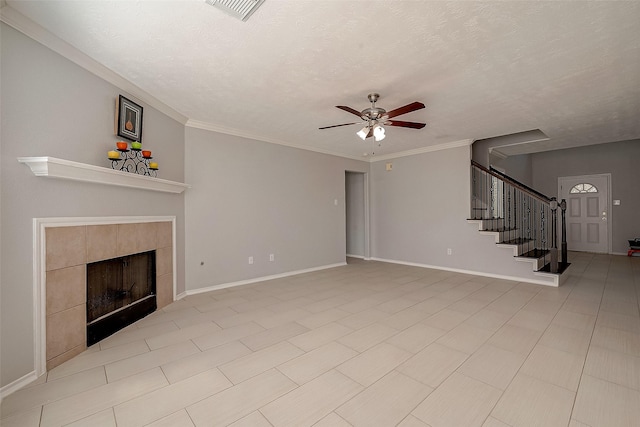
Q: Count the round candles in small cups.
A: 5